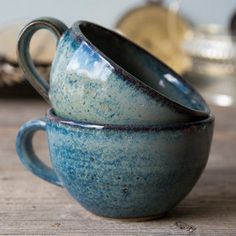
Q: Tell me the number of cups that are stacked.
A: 2